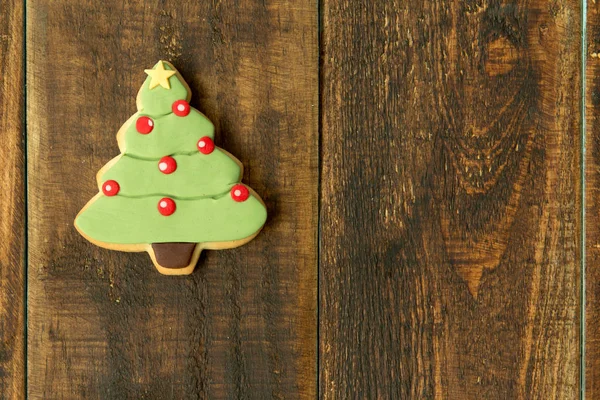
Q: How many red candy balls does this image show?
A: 7